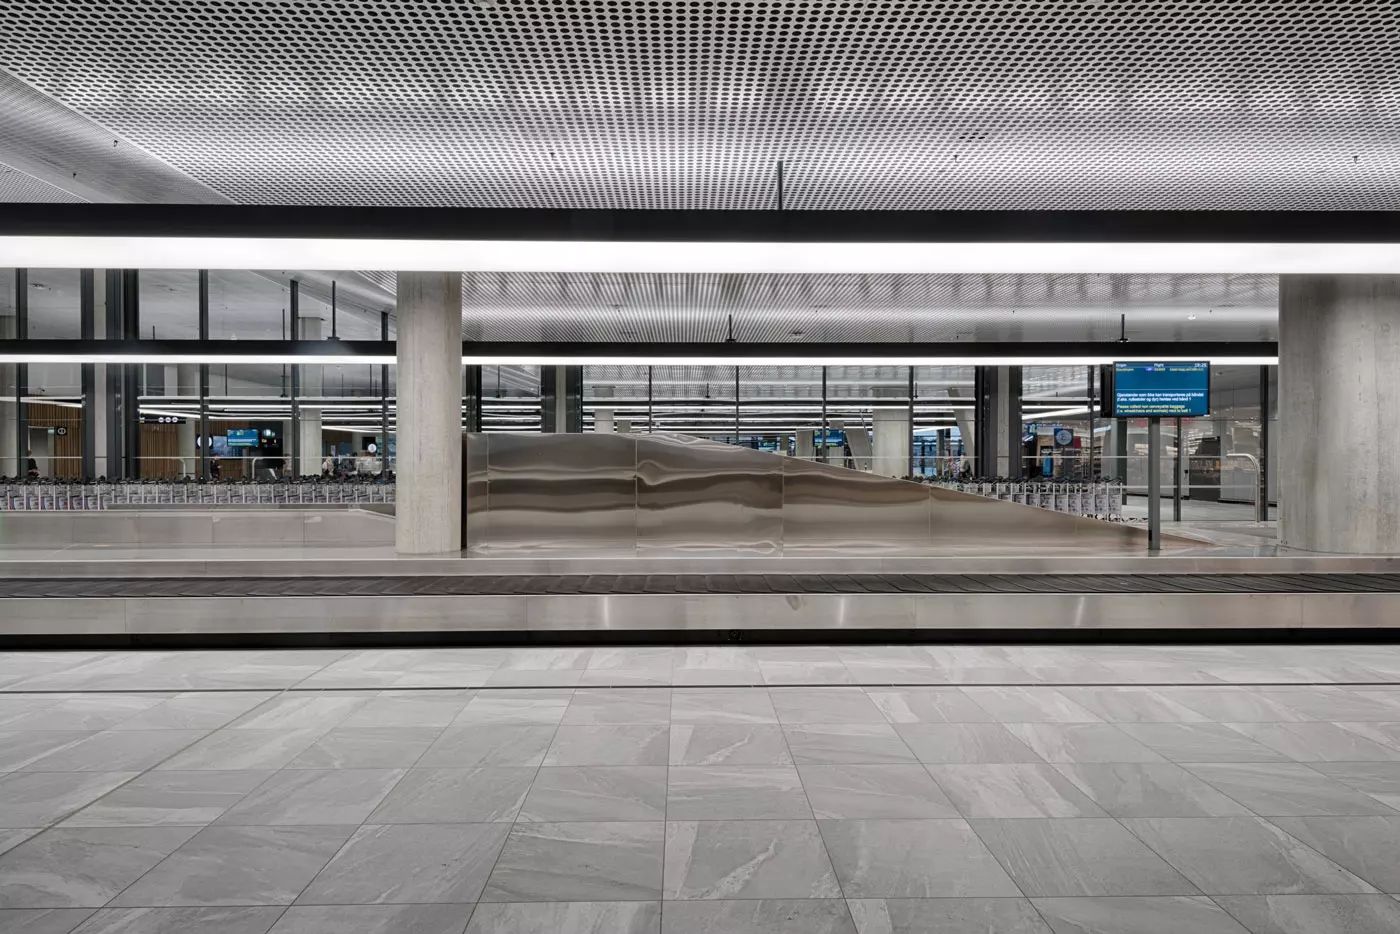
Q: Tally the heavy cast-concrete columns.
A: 2